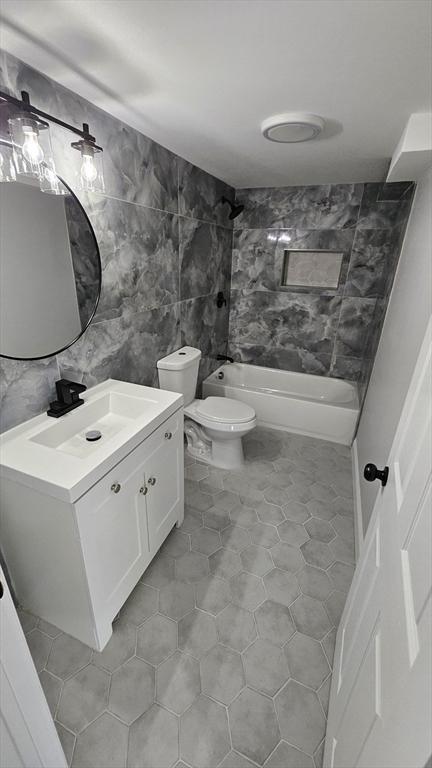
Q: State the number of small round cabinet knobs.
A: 4